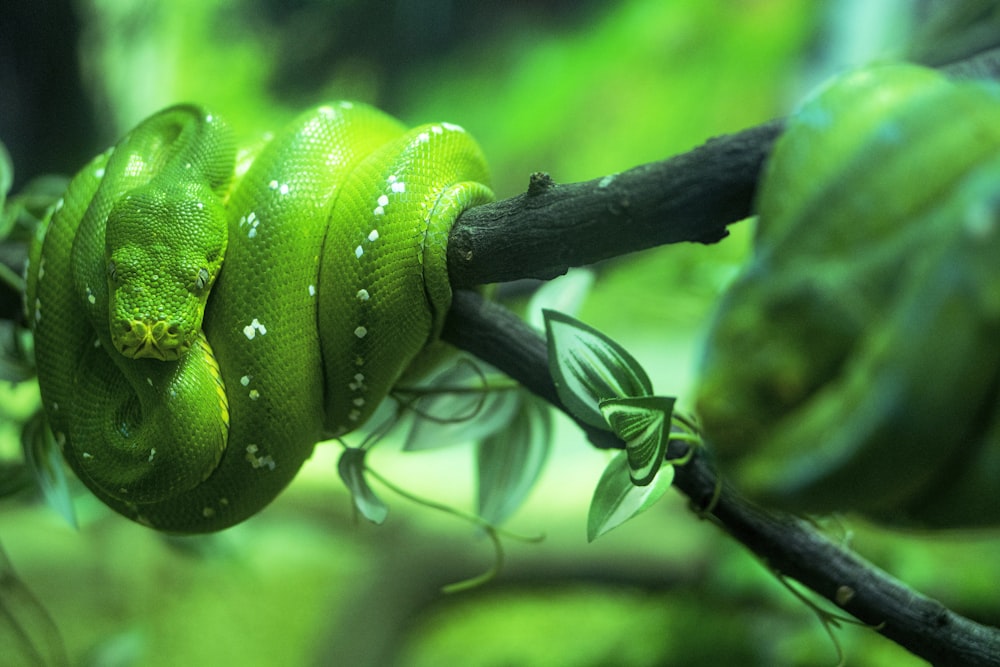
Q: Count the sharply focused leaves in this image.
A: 3